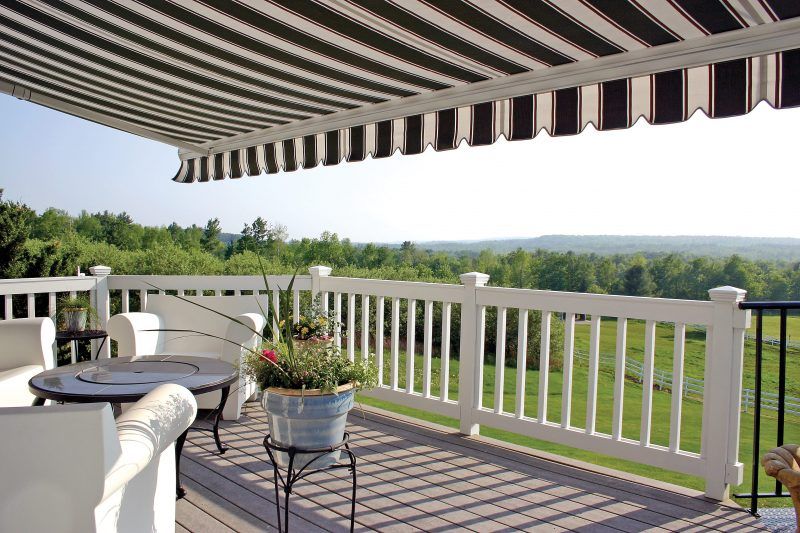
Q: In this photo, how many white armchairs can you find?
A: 3